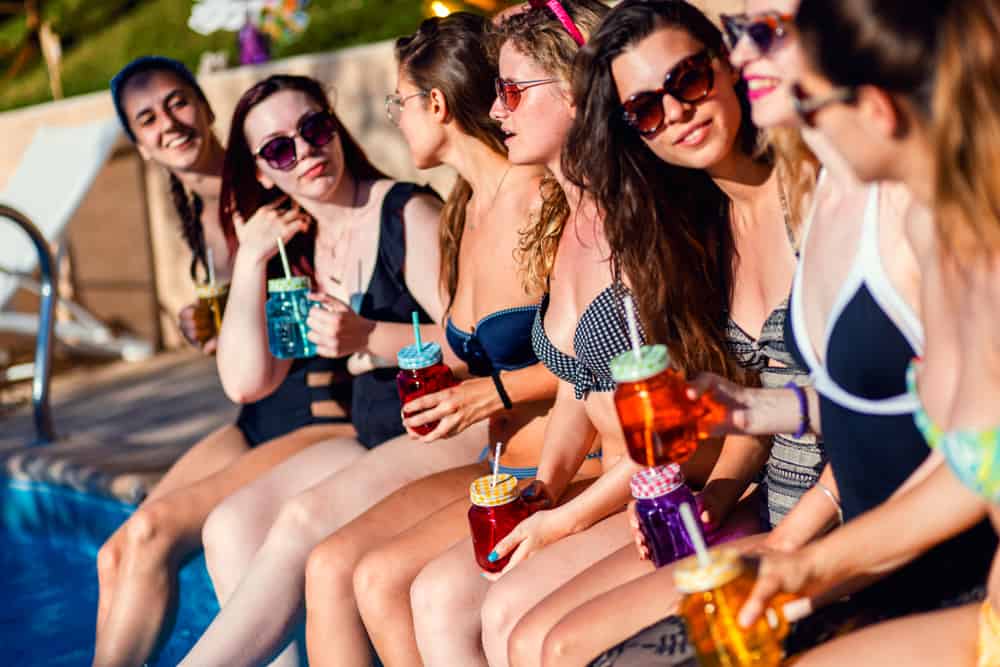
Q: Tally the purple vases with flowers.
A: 1